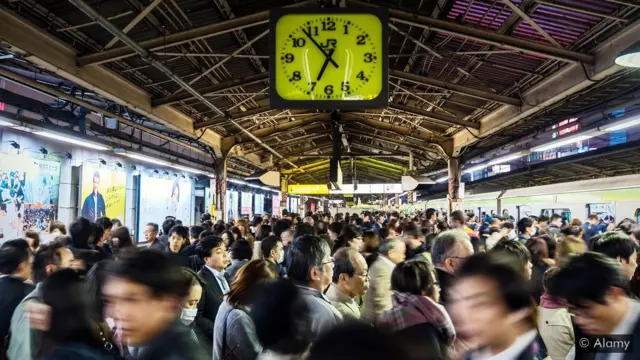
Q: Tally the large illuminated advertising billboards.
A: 3